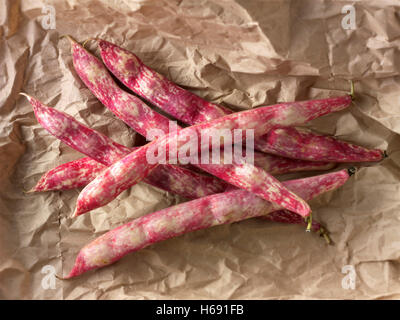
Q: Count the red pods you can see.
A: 6